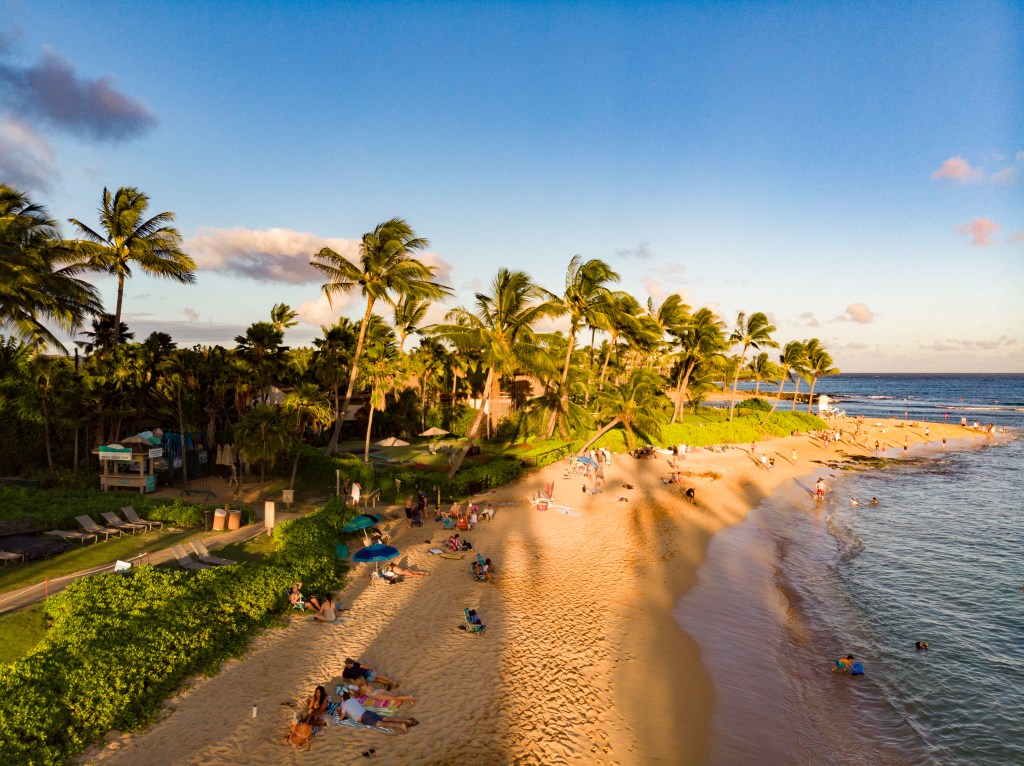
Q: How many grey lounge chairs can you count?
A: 7